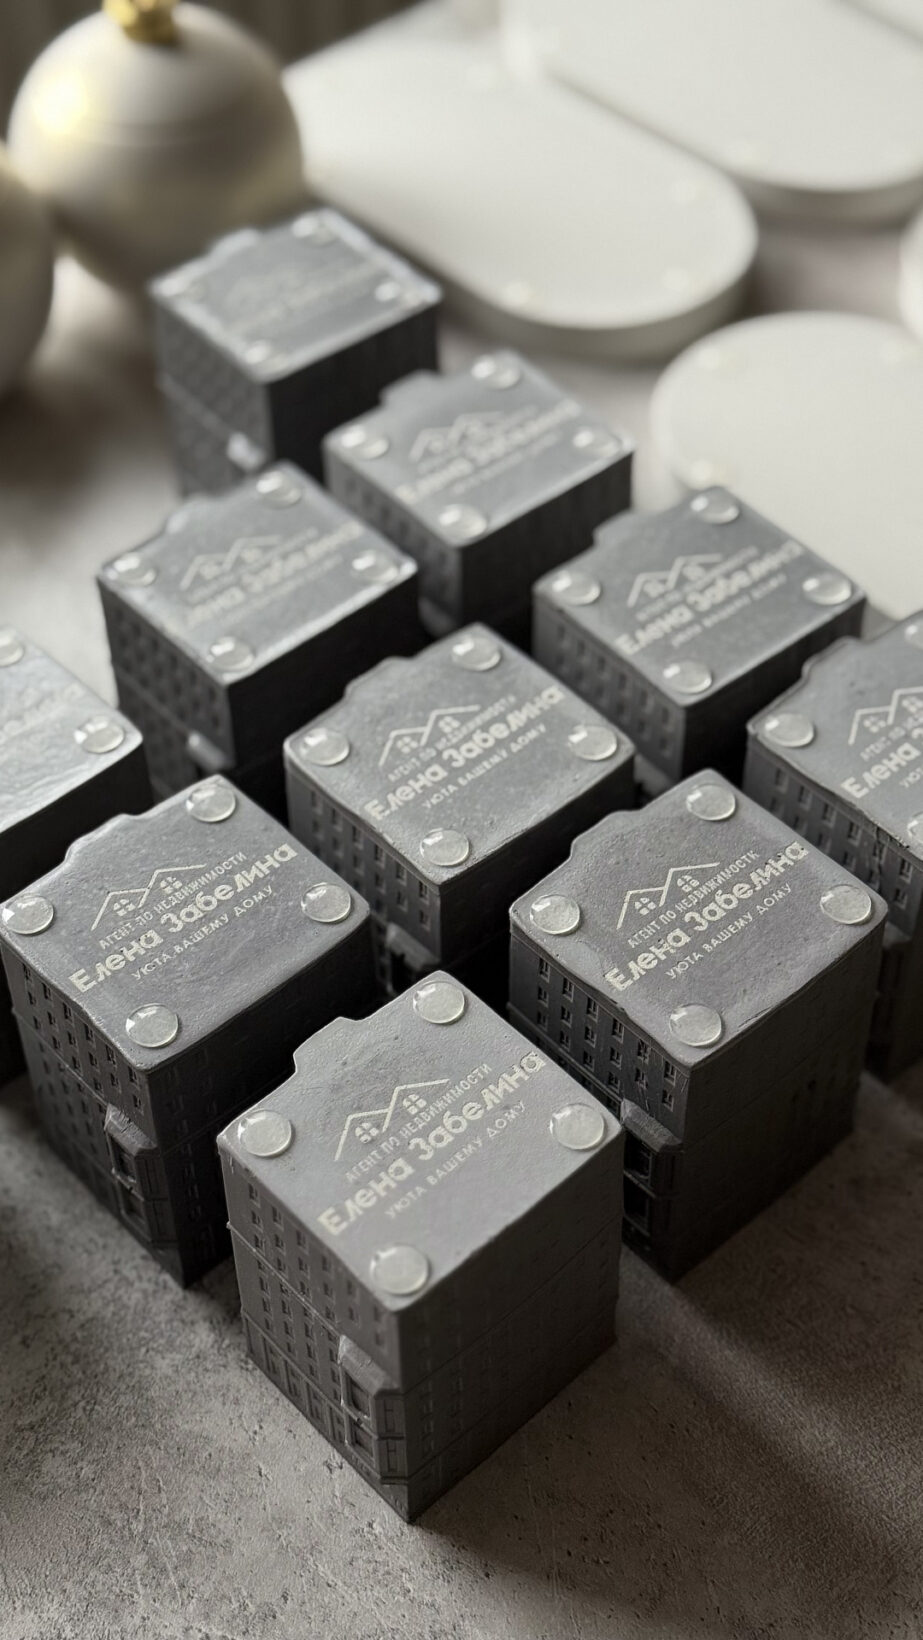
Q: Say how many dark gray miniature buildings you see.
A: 10